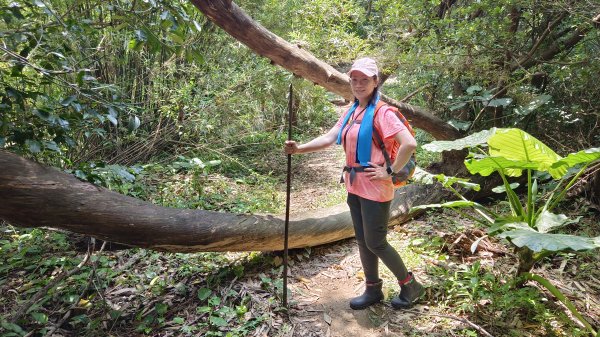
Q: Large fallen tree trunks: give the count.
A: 2